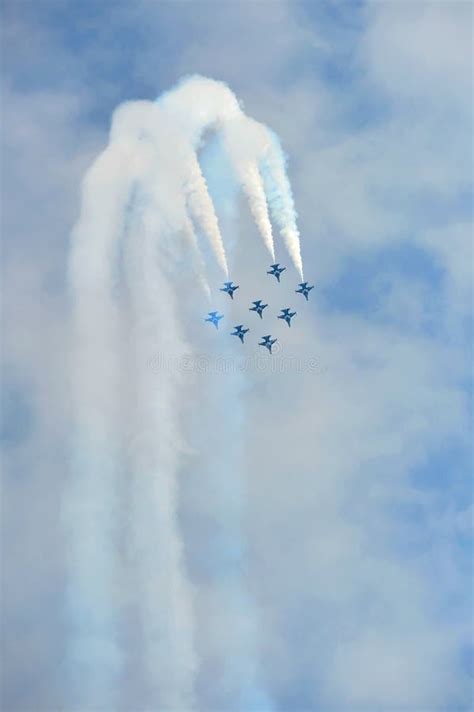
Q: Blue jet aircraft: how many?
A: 8